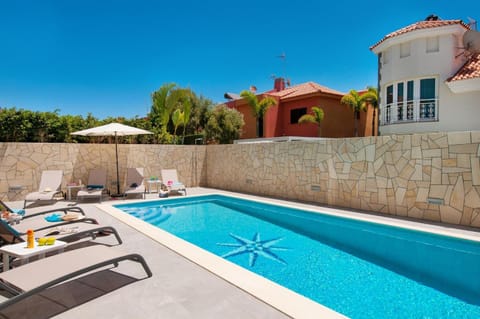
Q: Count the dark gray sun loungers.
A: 4